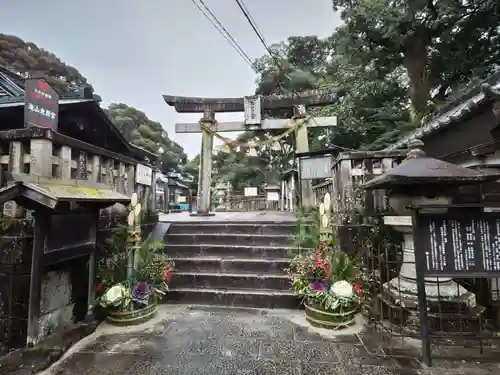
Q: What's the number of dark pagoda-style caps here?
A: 1